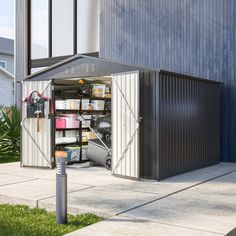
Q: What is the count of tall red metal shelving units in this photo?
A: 0